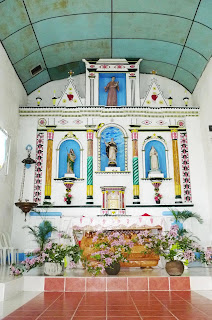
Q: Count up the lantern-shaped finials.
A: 4